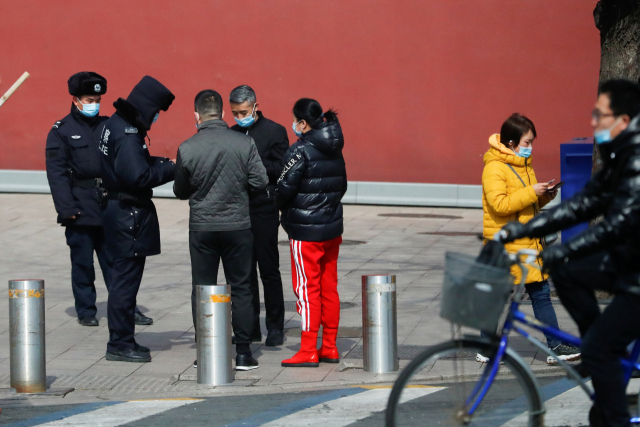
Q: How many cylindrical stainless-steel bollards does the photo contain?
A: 3